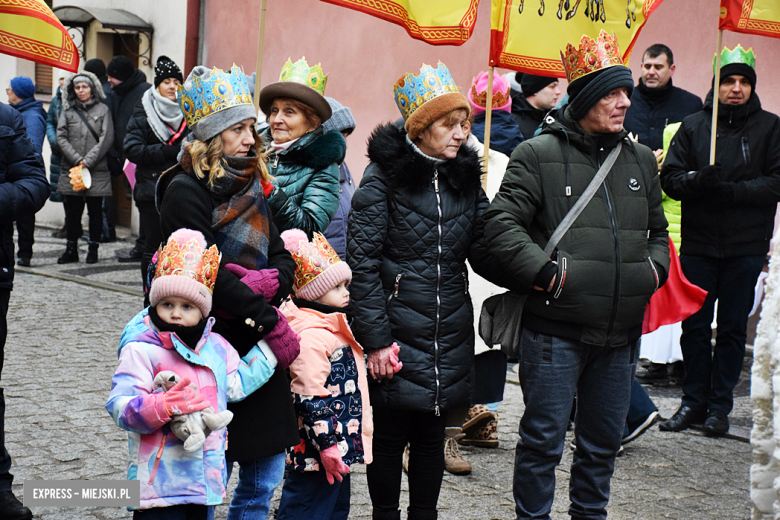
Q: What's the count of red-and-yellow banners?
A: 4